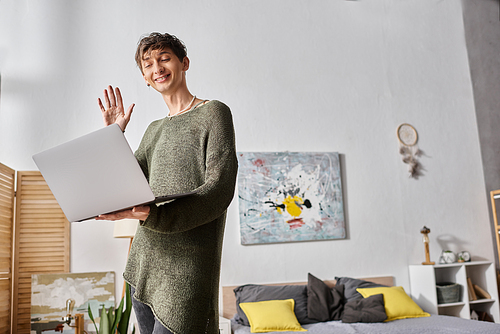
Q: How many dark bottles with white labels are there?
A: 0